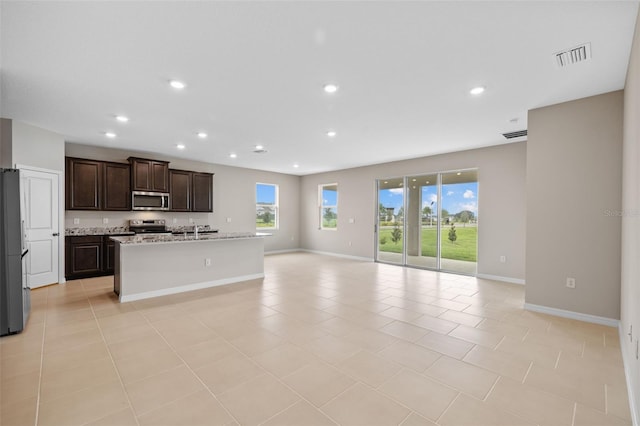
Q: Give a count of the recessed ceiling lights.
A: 11